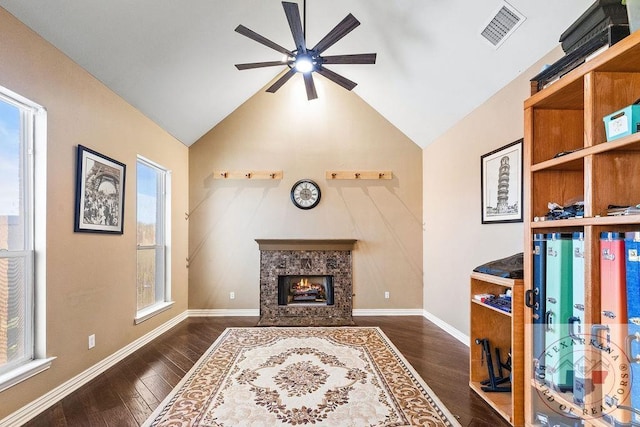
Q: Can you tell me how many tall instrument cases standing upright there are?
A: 5